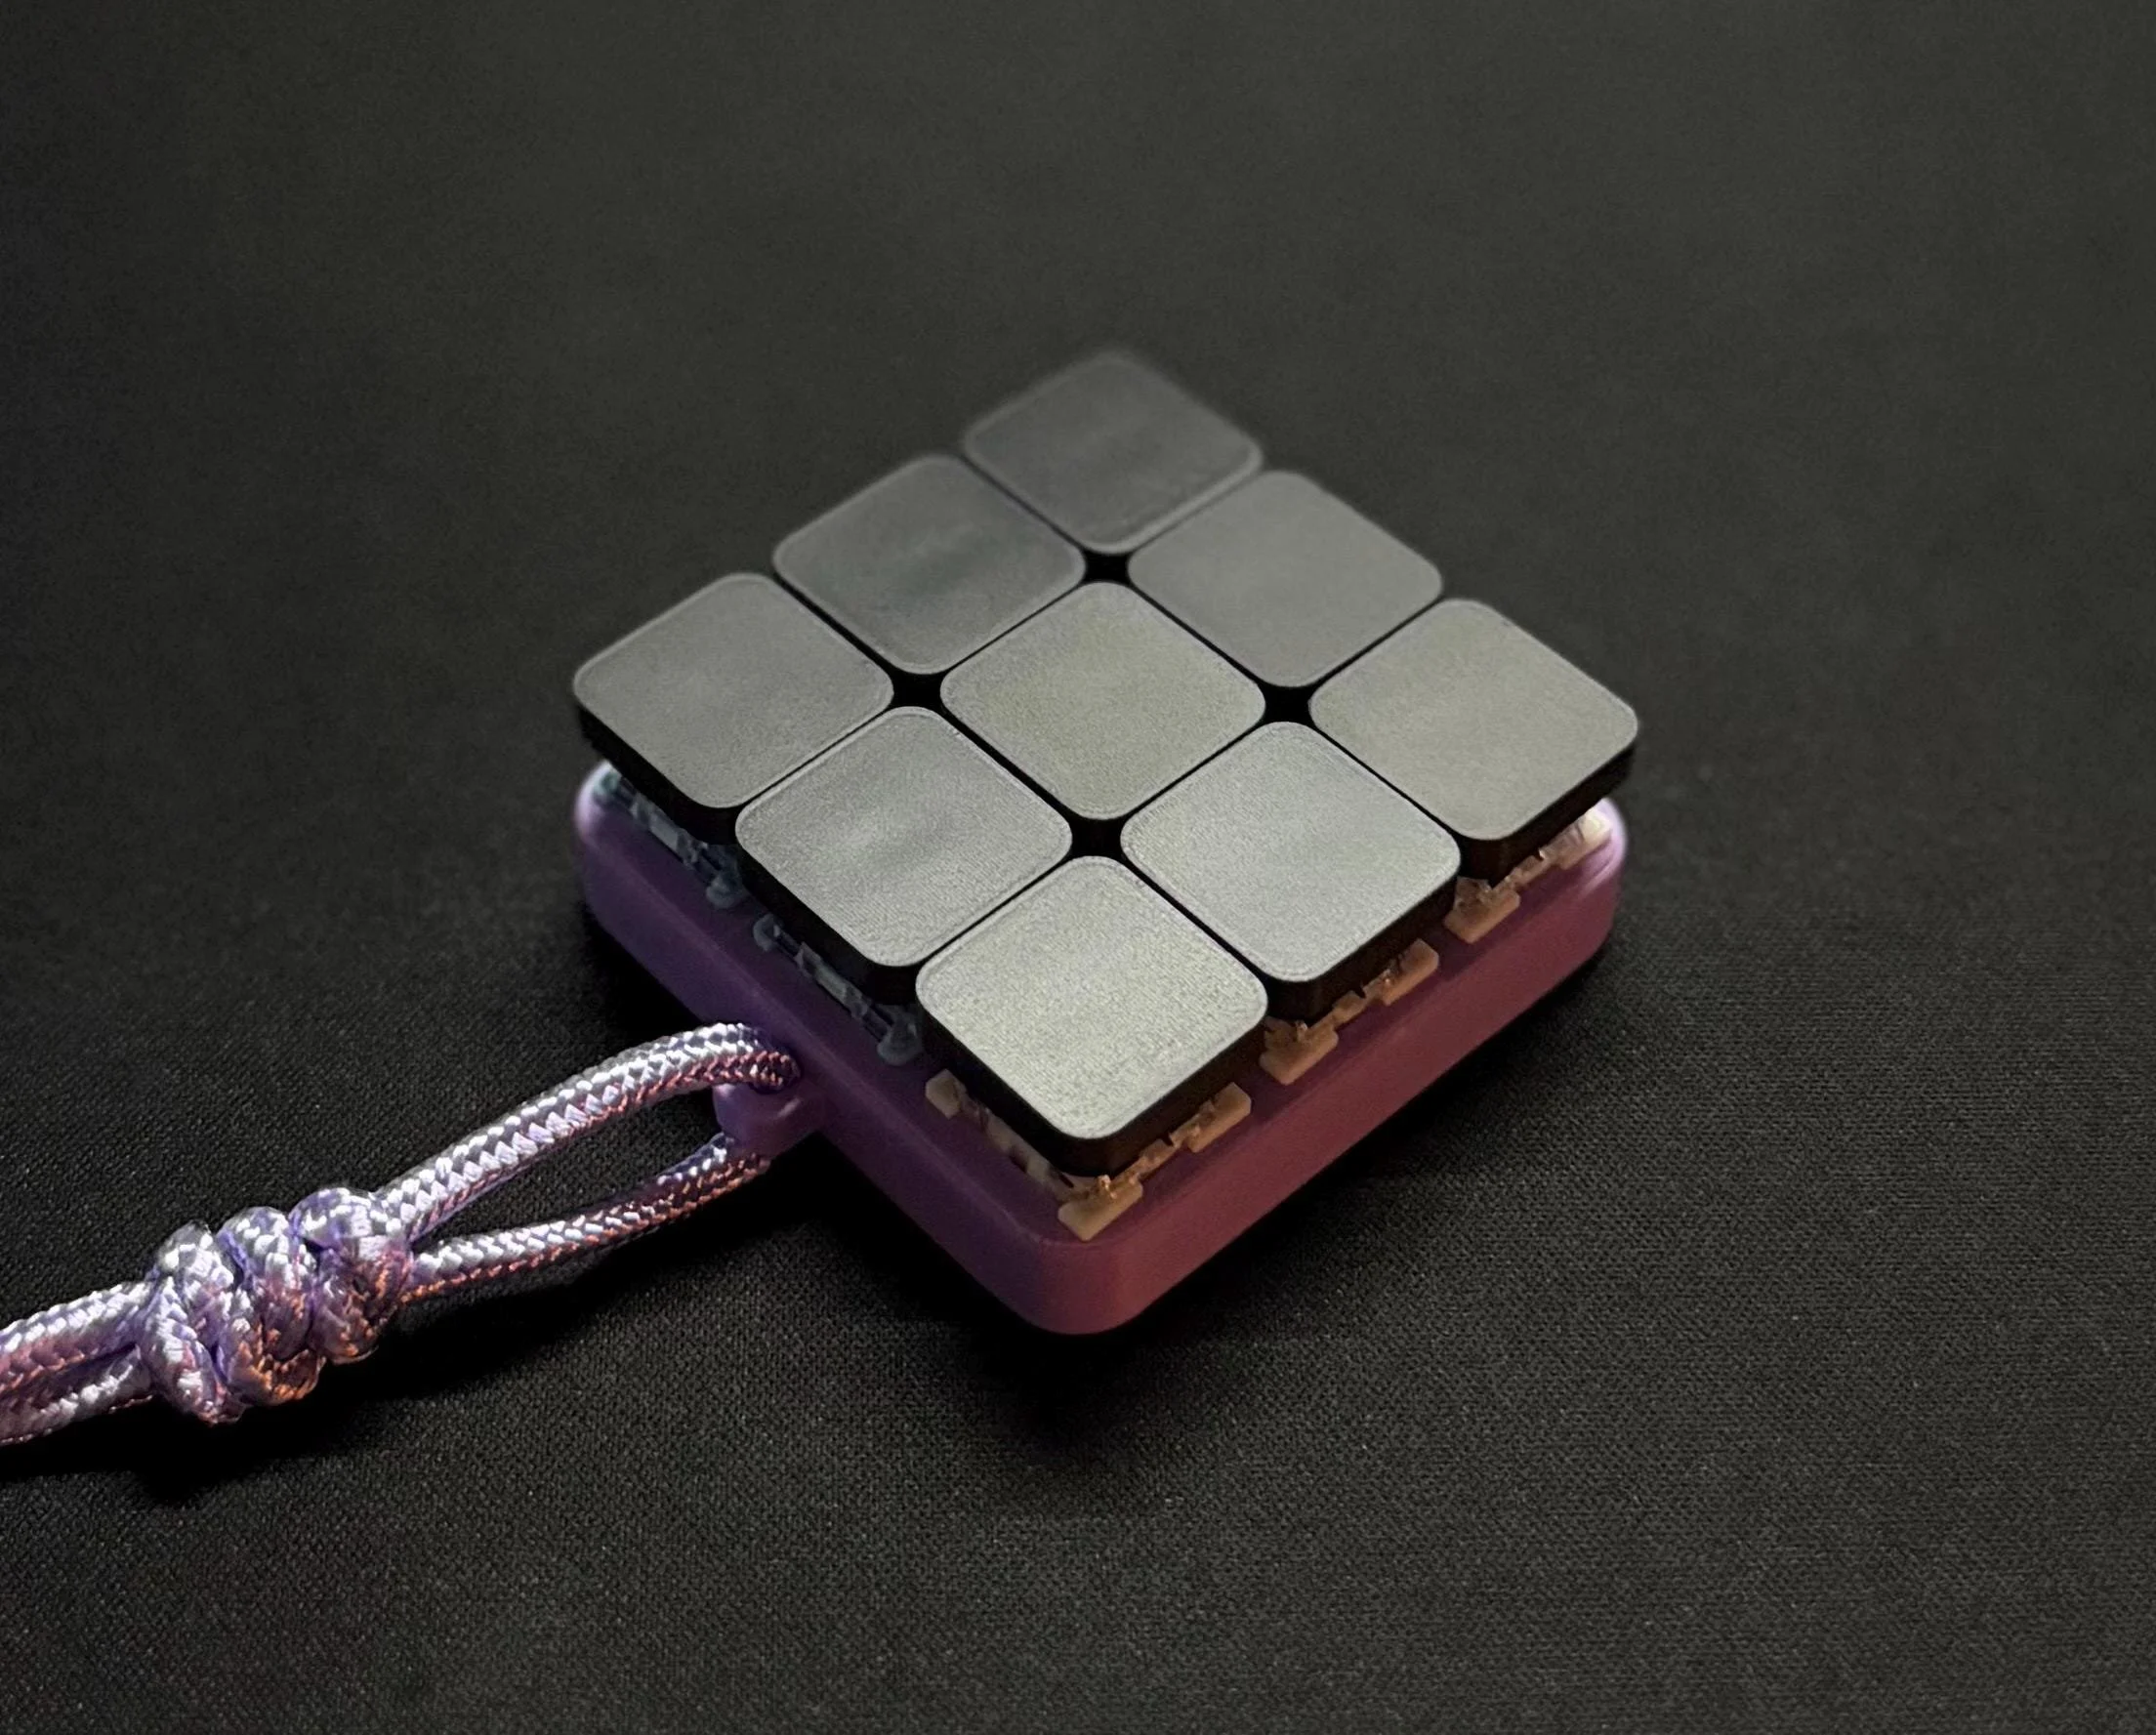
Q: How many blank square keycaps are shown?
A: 9